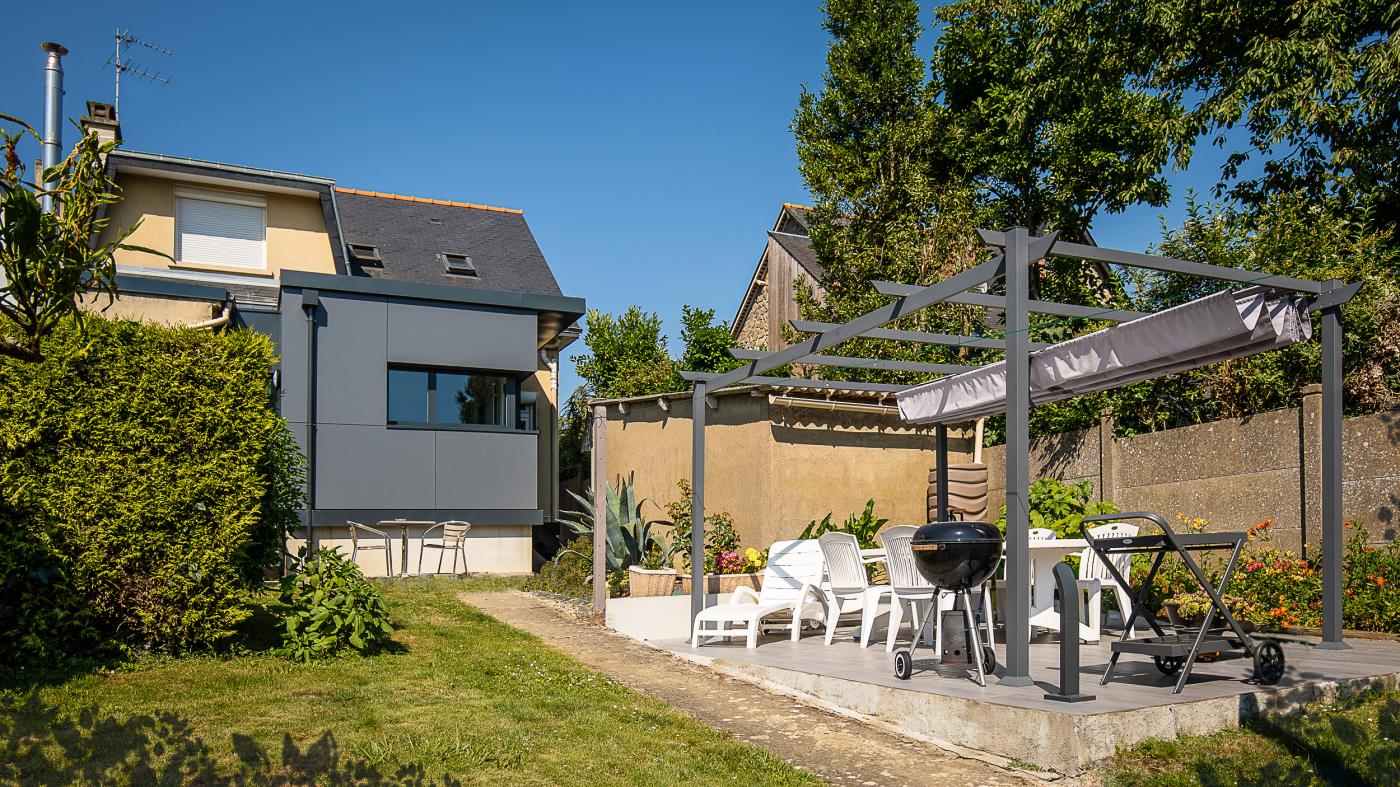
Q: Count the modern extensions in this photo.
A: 1